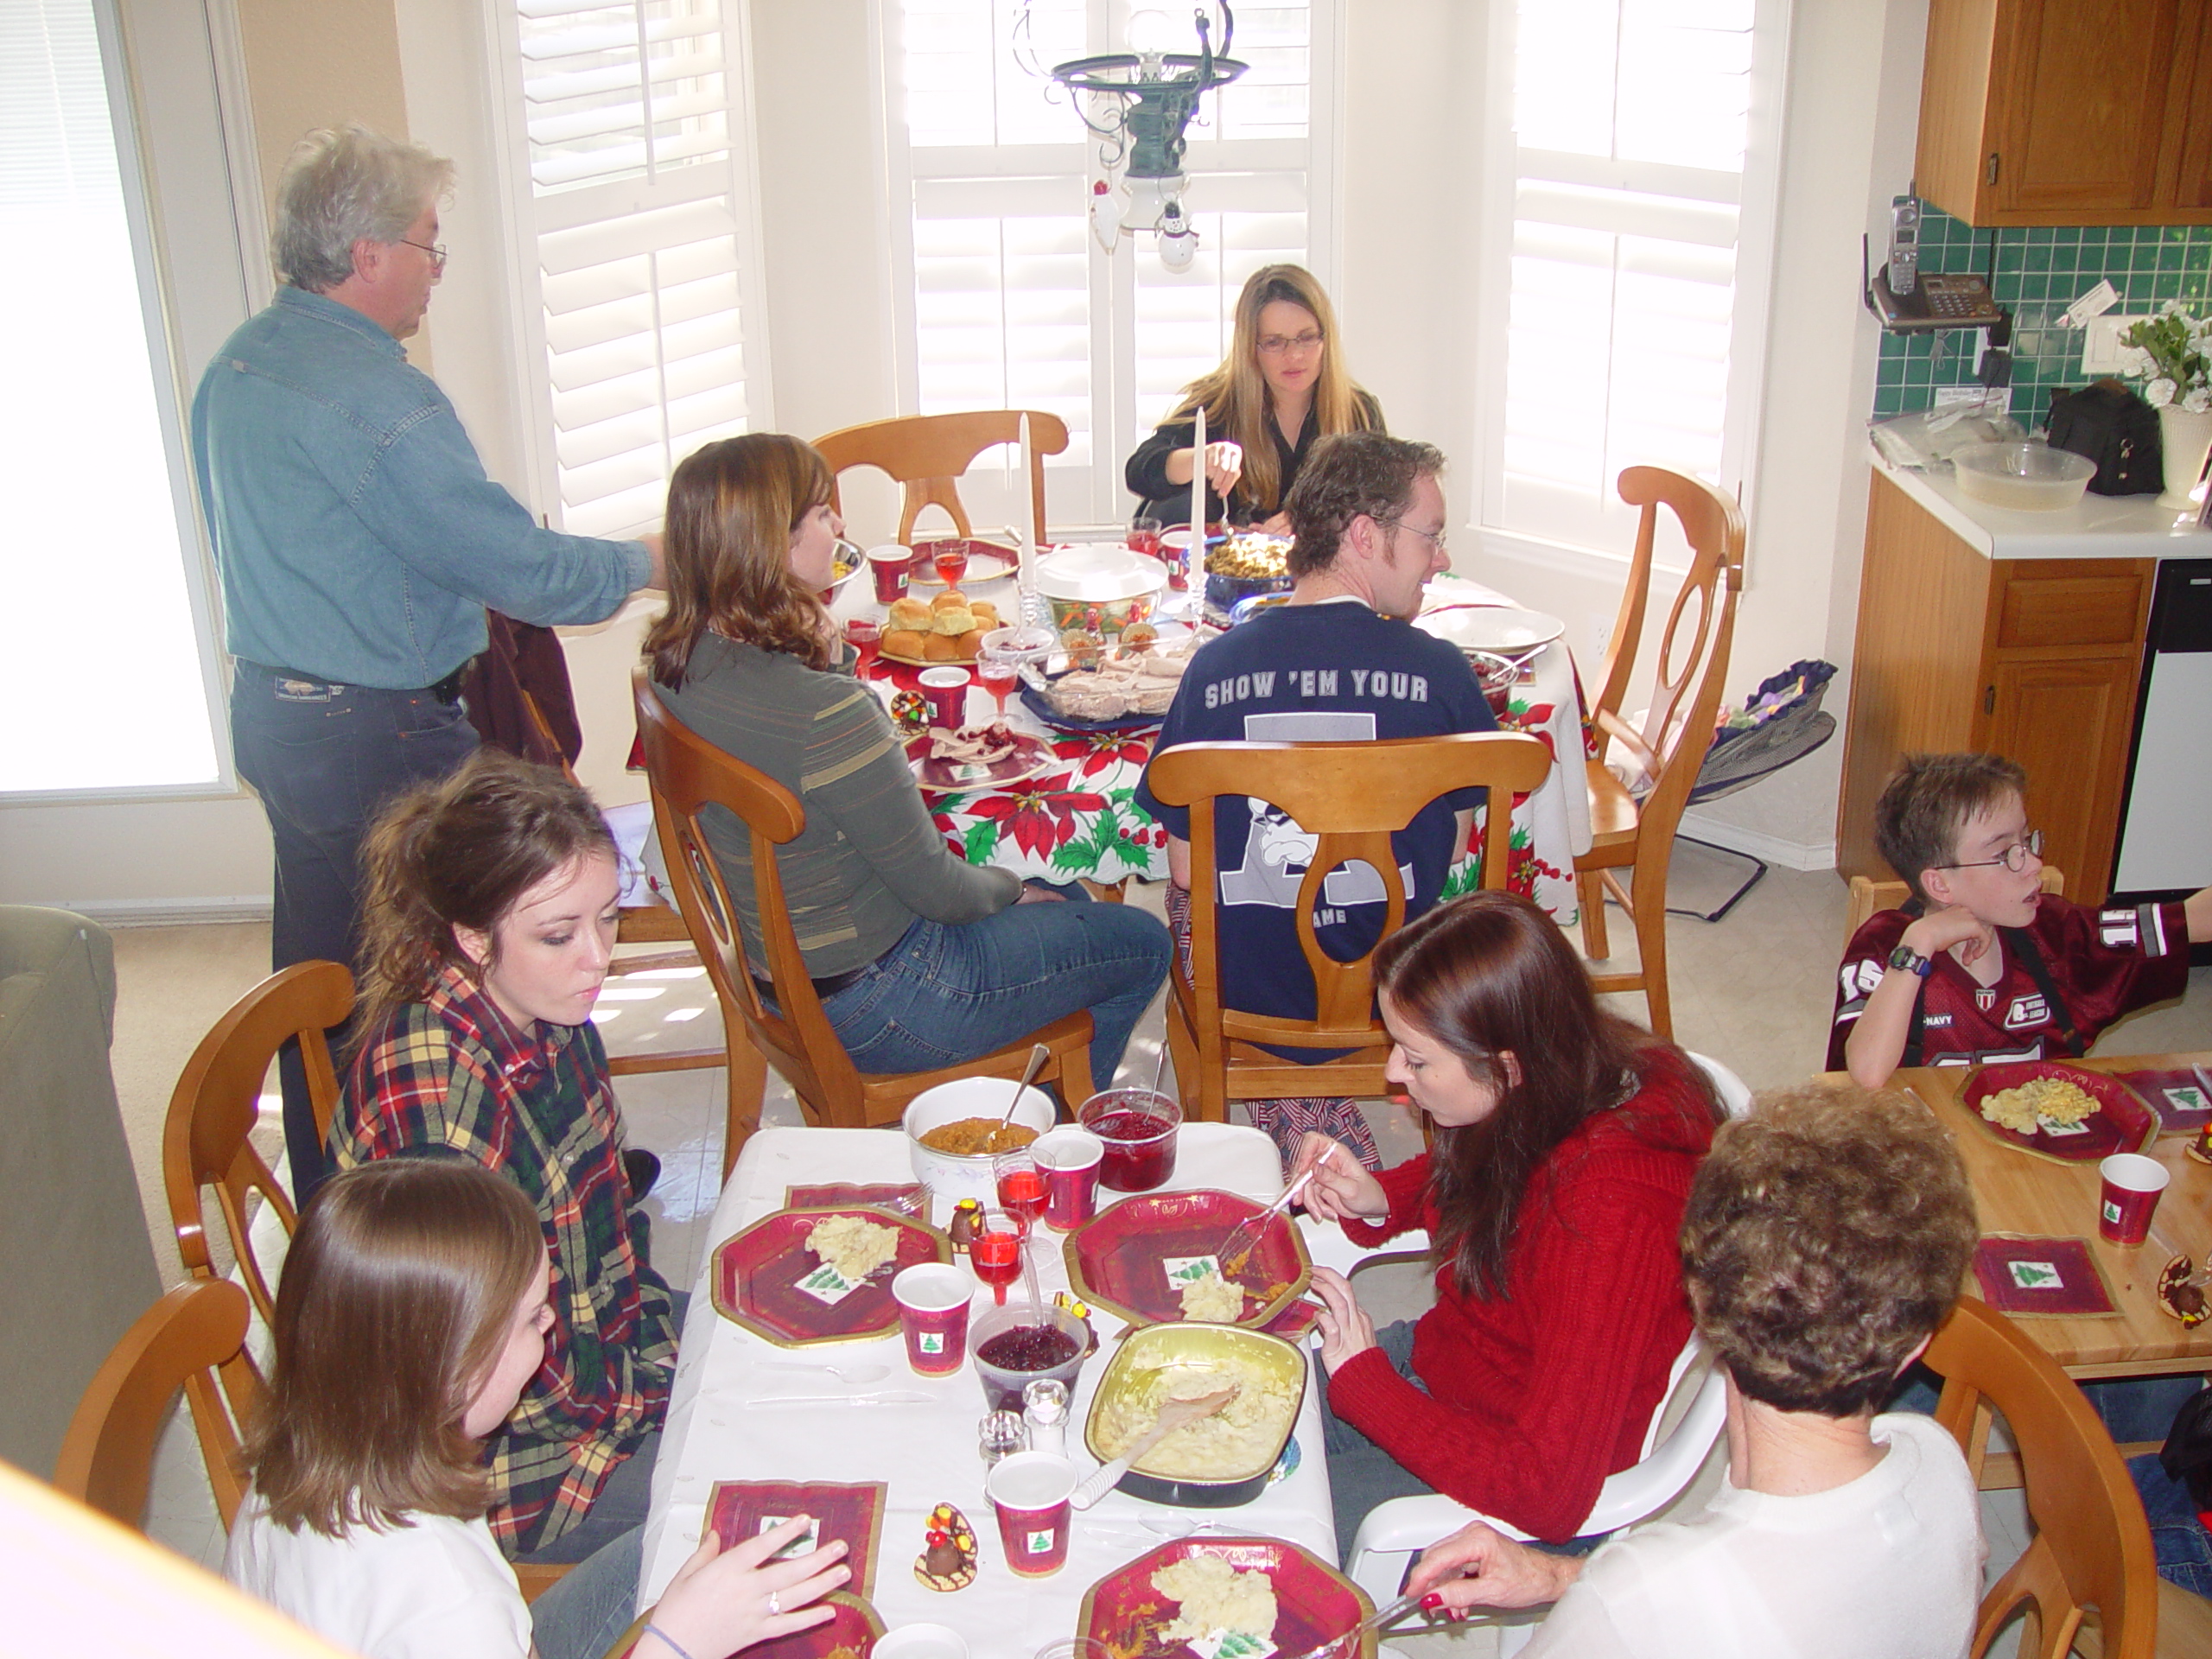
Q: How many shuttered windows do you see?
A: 3